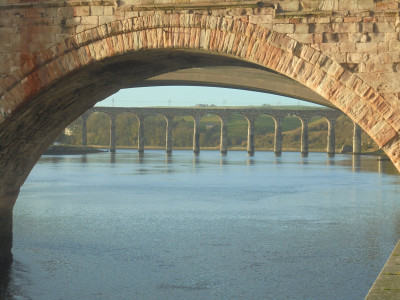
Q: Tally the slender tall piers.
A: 11